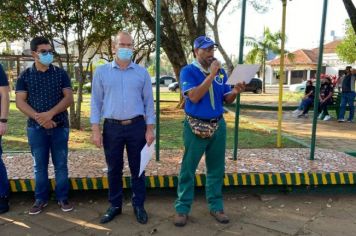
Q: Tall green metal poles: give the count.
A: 3